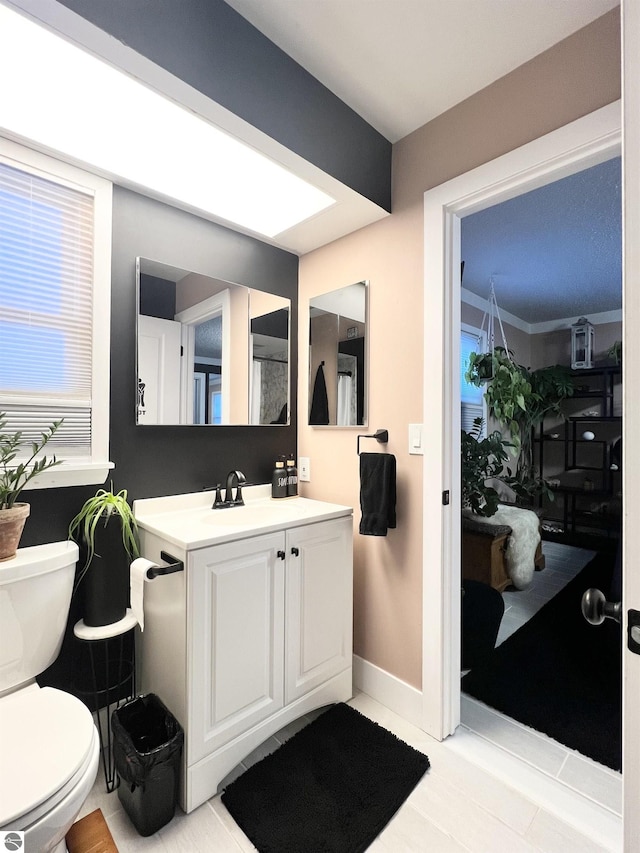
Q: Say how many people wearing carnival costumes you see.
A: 0